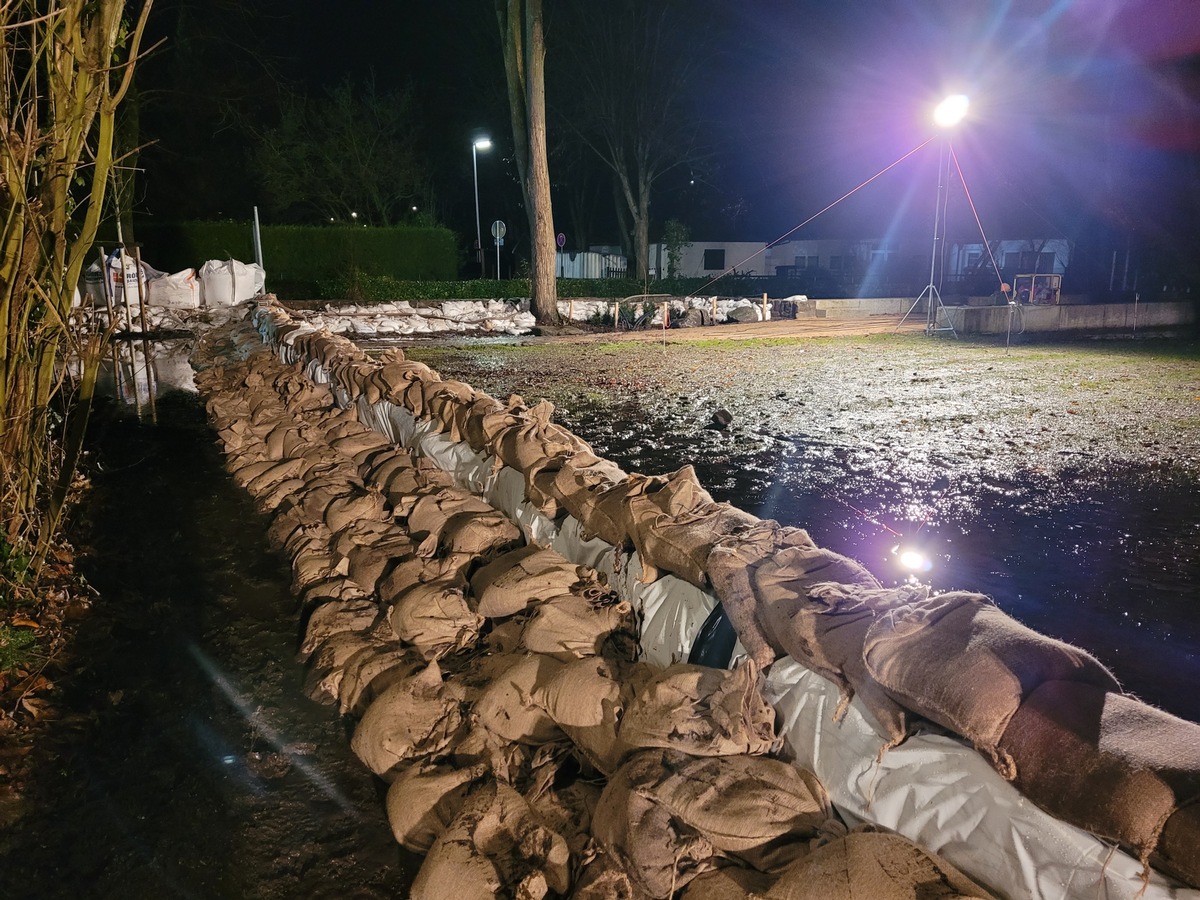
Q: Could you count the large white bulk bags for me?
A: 3